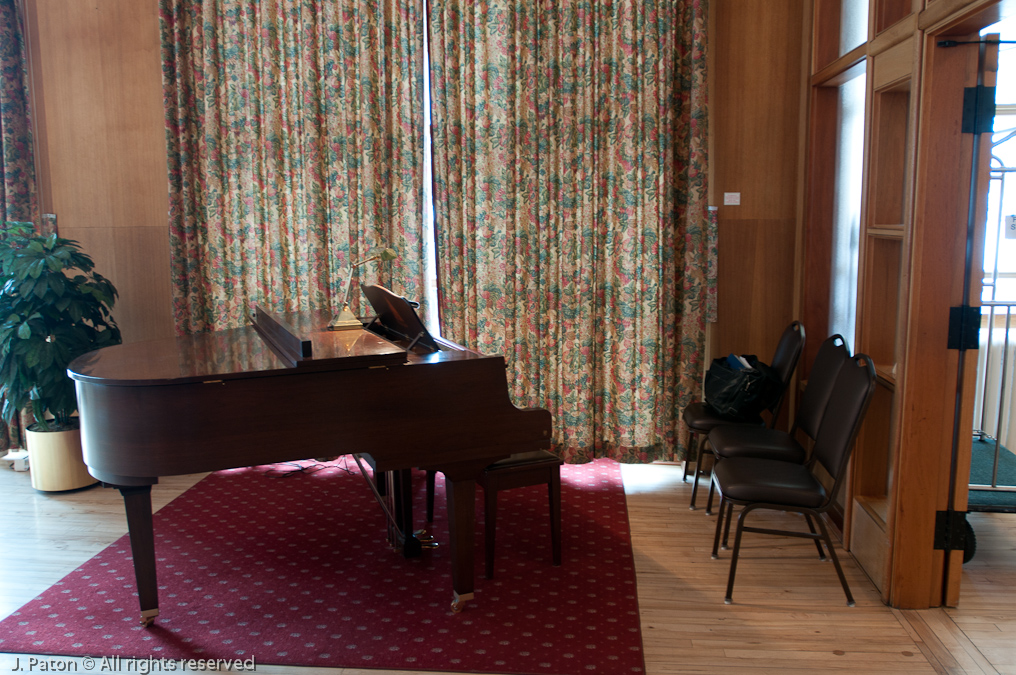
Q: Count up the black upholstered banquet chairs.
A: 3